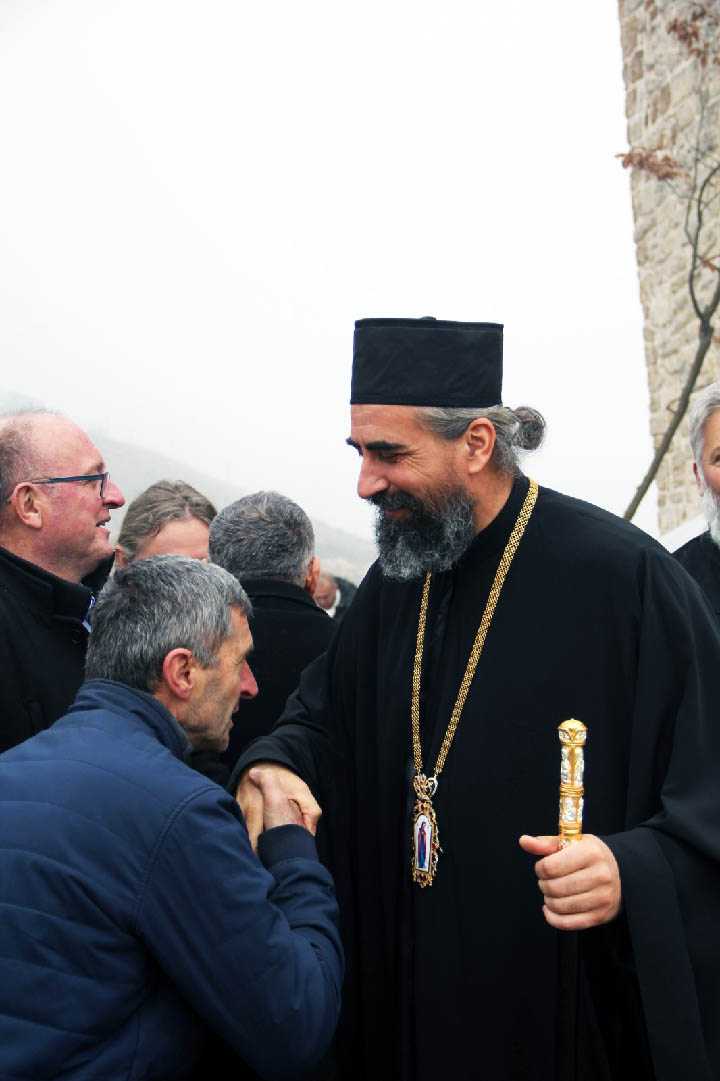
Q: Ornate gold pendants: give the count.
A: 1